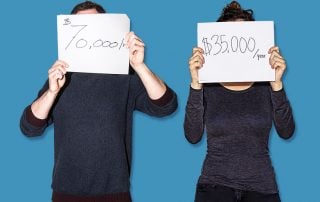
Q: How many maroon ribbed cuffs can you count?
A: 2